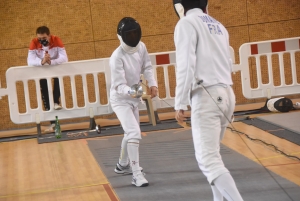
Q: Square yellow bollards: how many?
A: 0